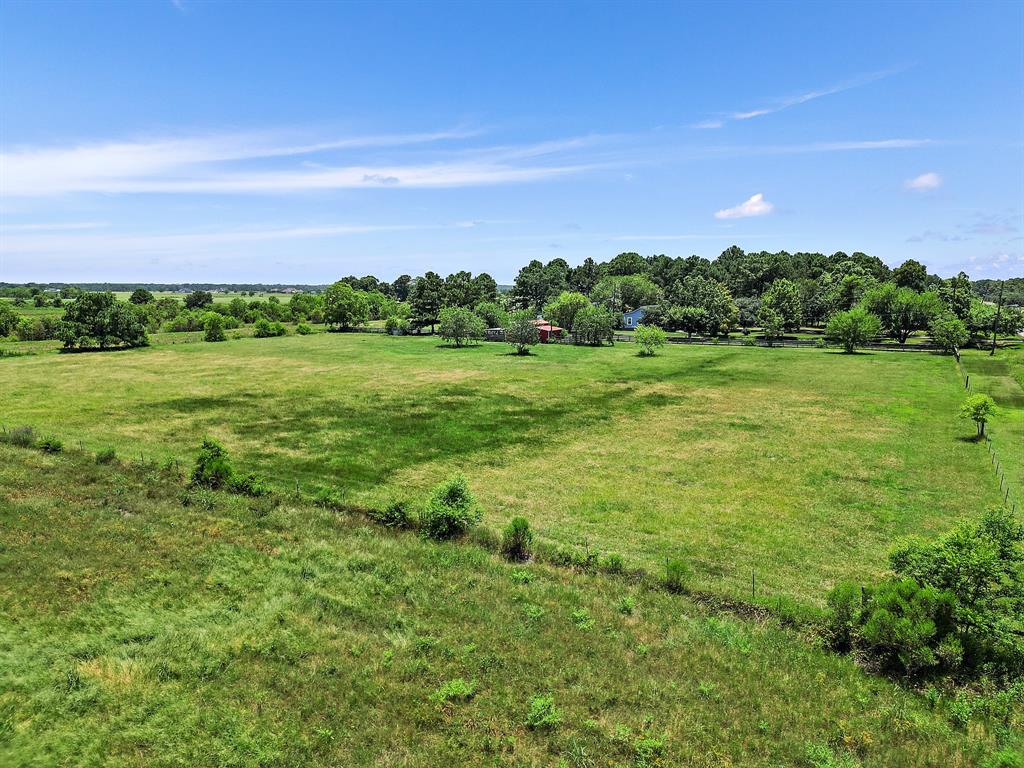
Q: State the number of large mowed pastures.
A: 1